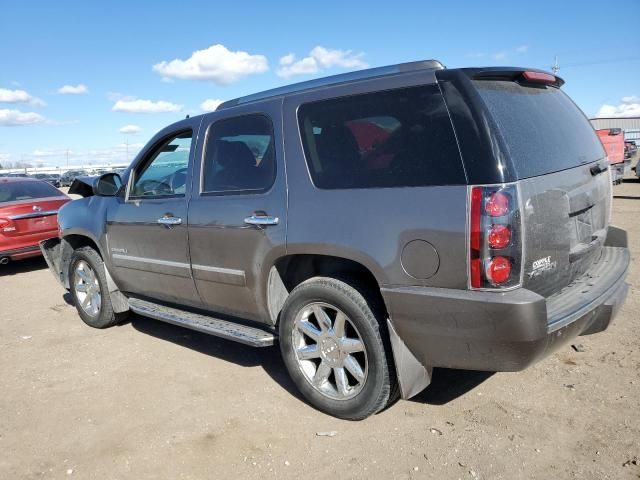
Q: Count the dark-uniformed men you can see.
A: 0